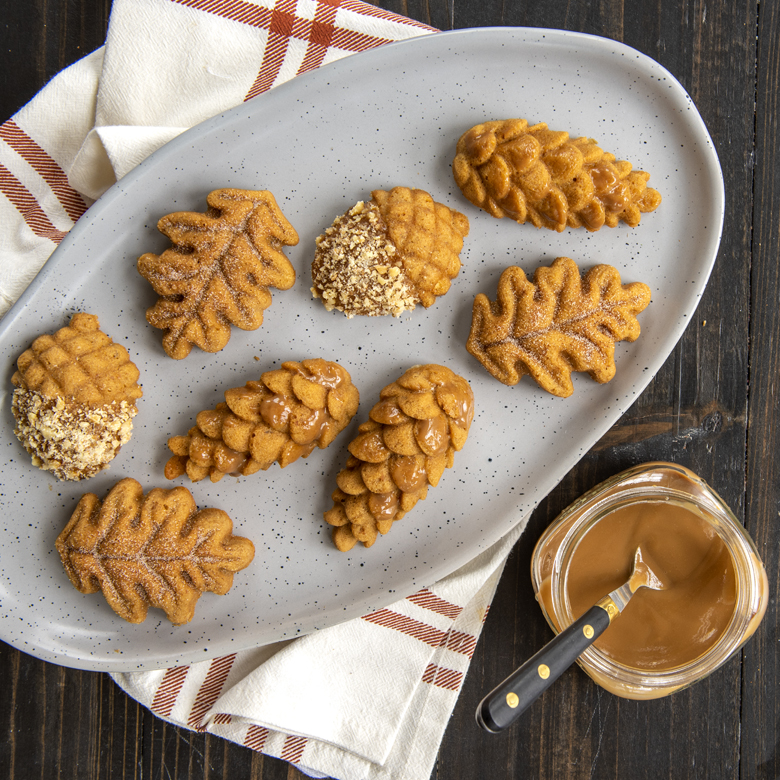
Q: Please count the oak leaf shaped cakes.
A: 3